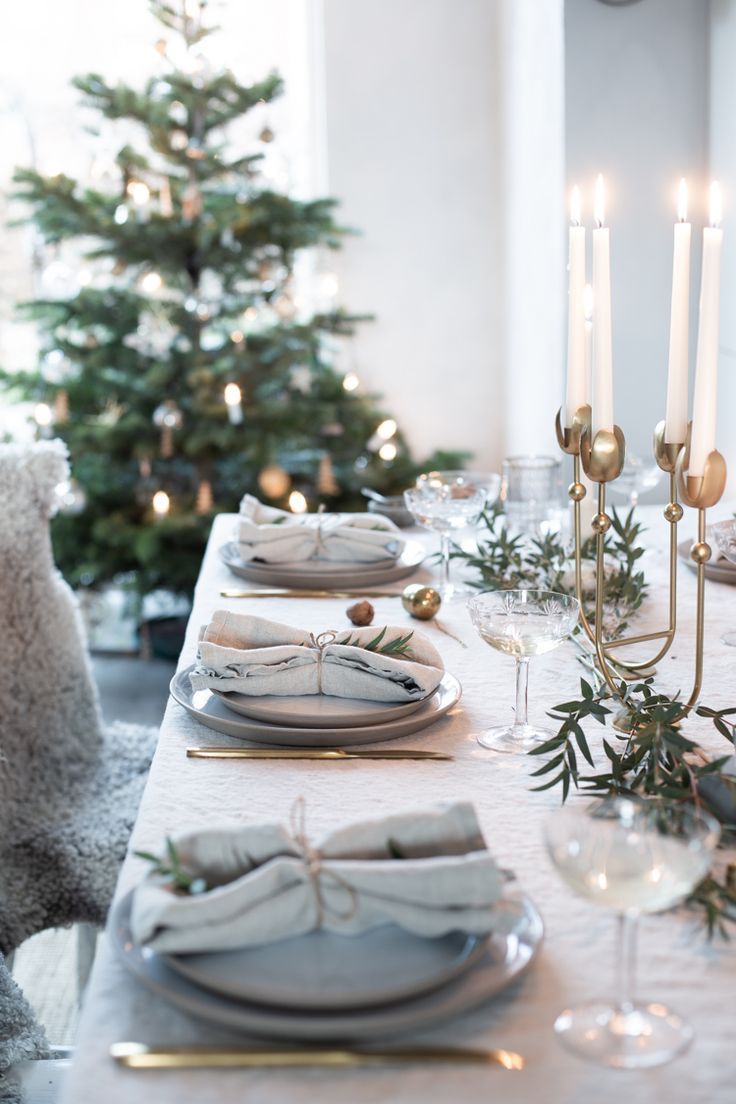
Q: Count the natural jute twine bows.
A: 3